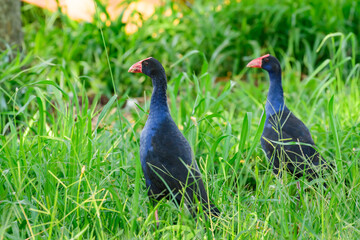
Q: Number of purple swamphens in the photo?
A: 2